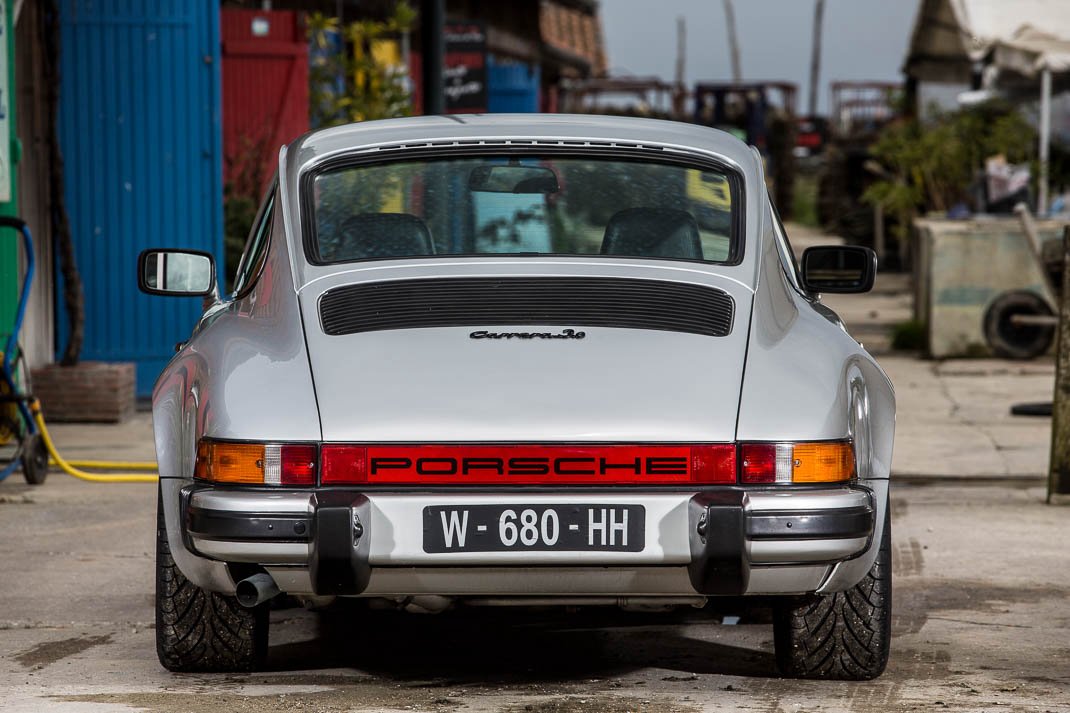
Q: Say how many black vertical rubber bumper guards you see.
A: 2